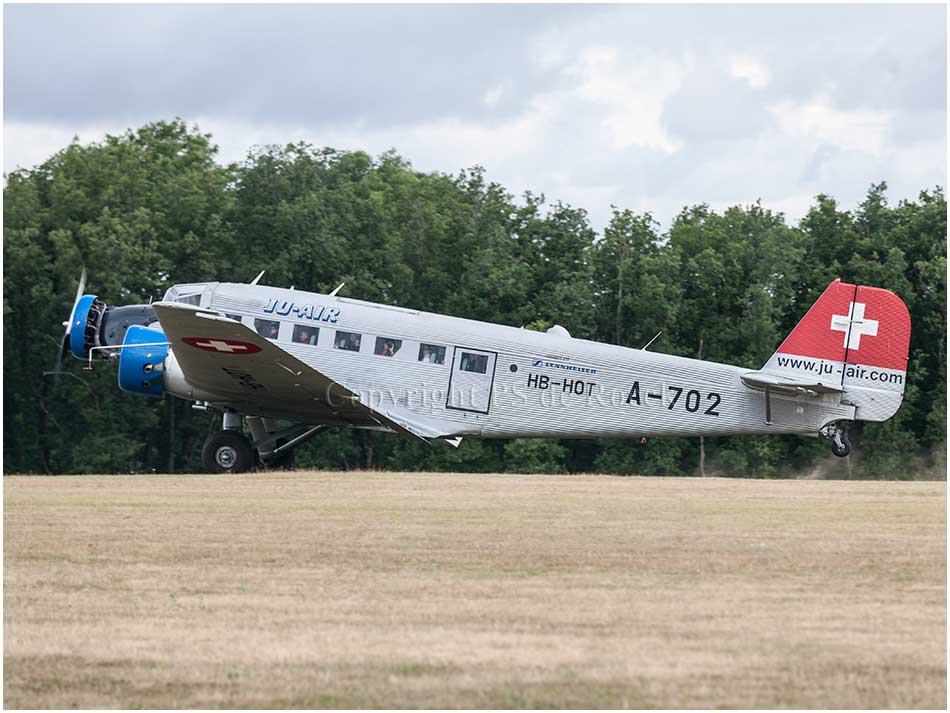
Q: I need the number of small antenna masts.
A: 3